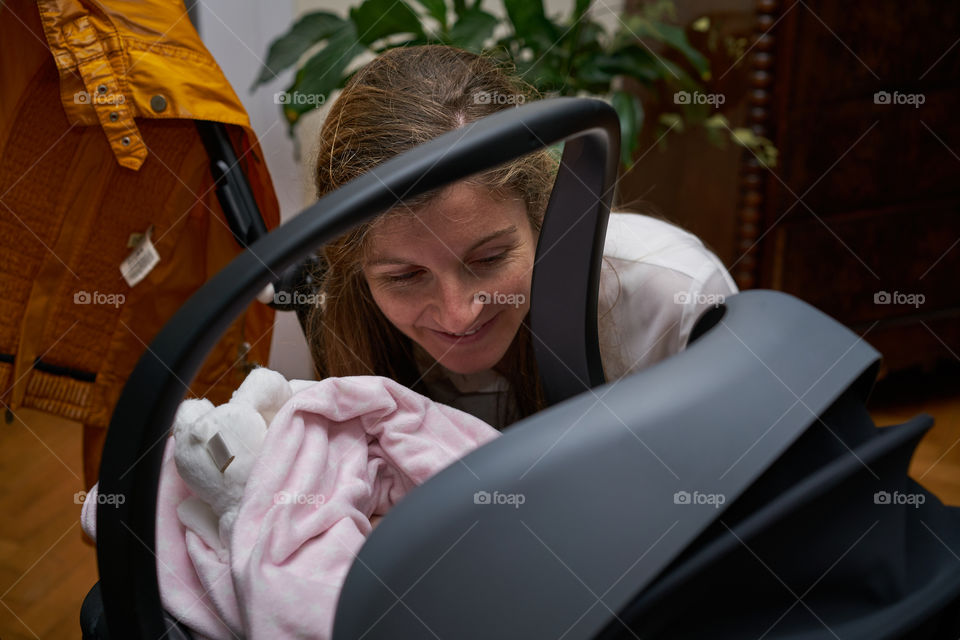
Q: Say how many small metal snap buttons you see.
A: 1